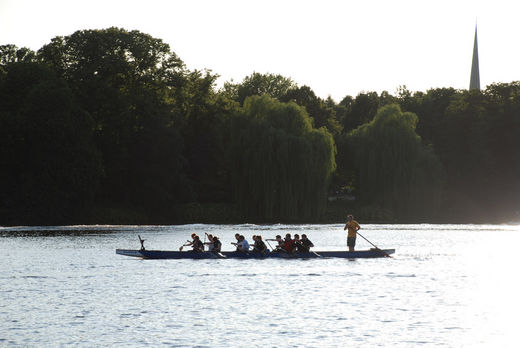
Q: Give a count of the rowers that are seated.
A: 12